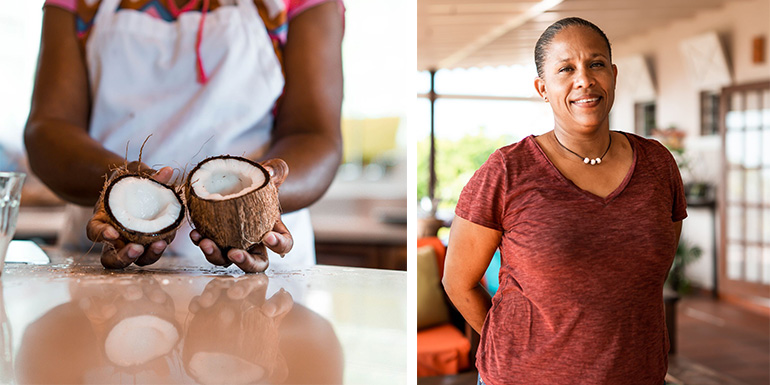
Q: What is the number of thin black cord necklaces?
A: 1